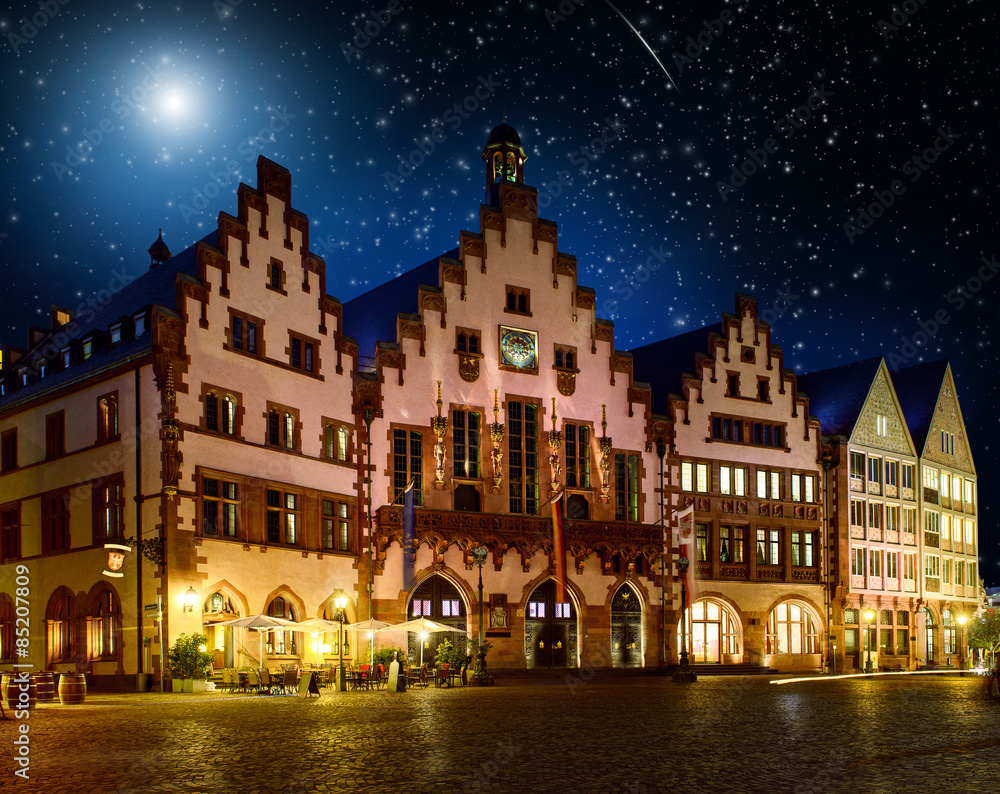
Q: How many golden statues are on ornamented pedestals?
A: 4